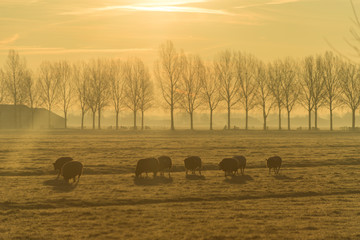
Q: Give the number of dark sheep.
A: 8